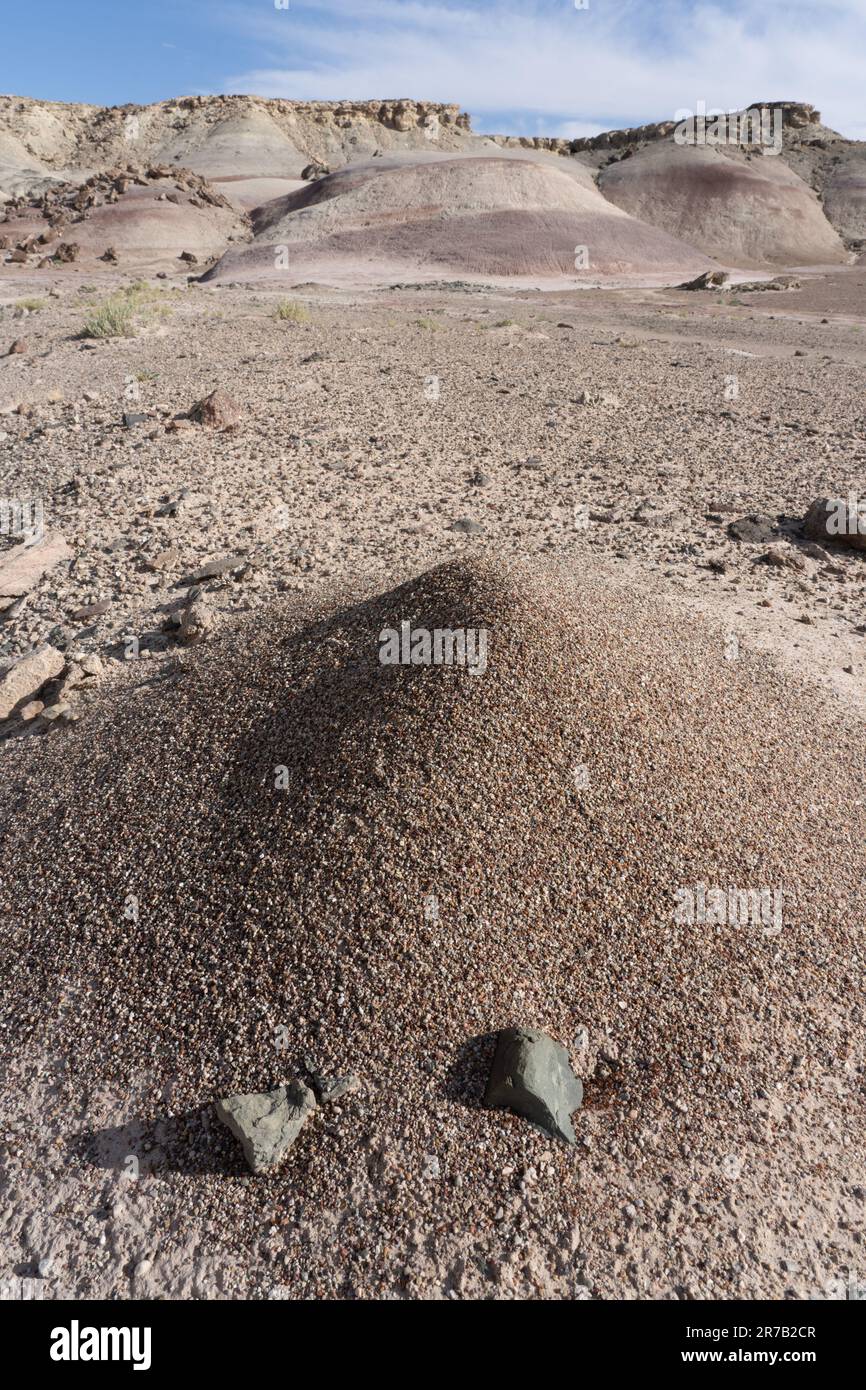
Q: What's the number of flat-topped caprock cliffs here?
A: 2